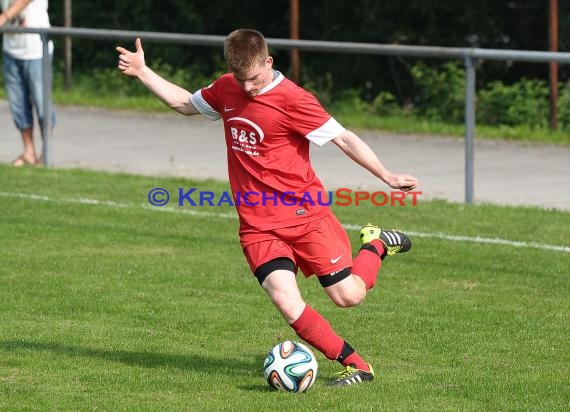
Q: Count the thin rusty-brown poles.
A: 2